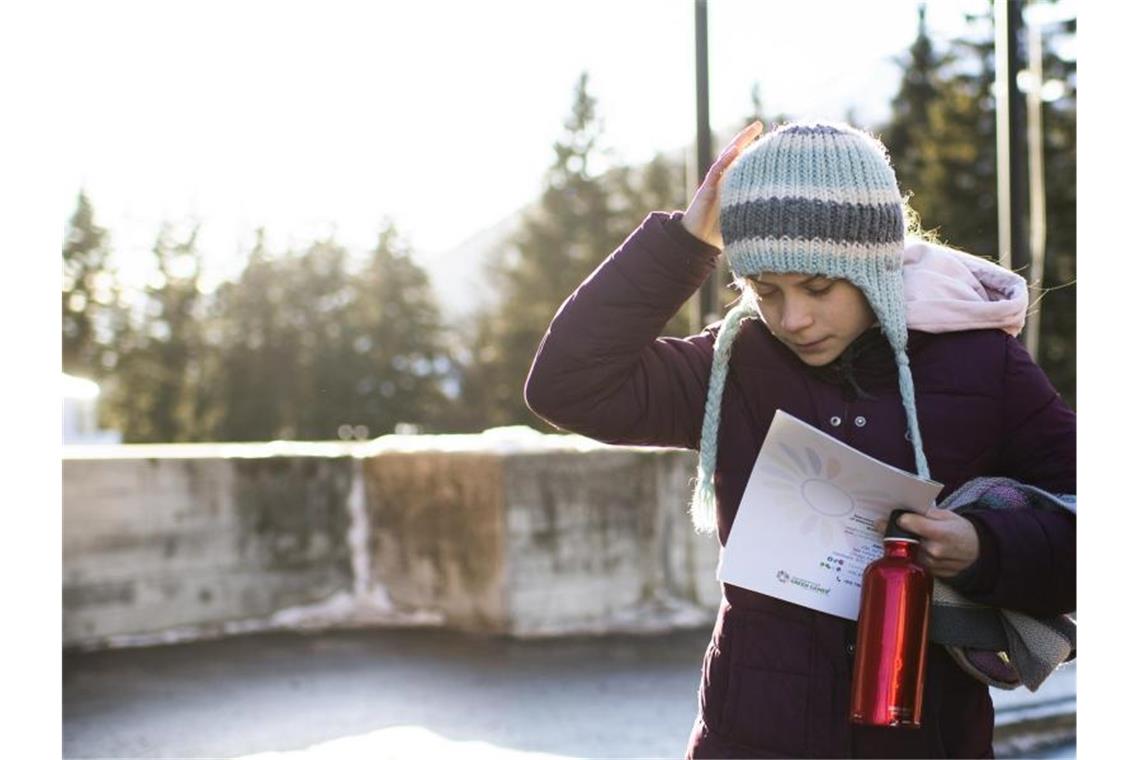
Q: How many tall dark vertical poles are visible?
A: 2